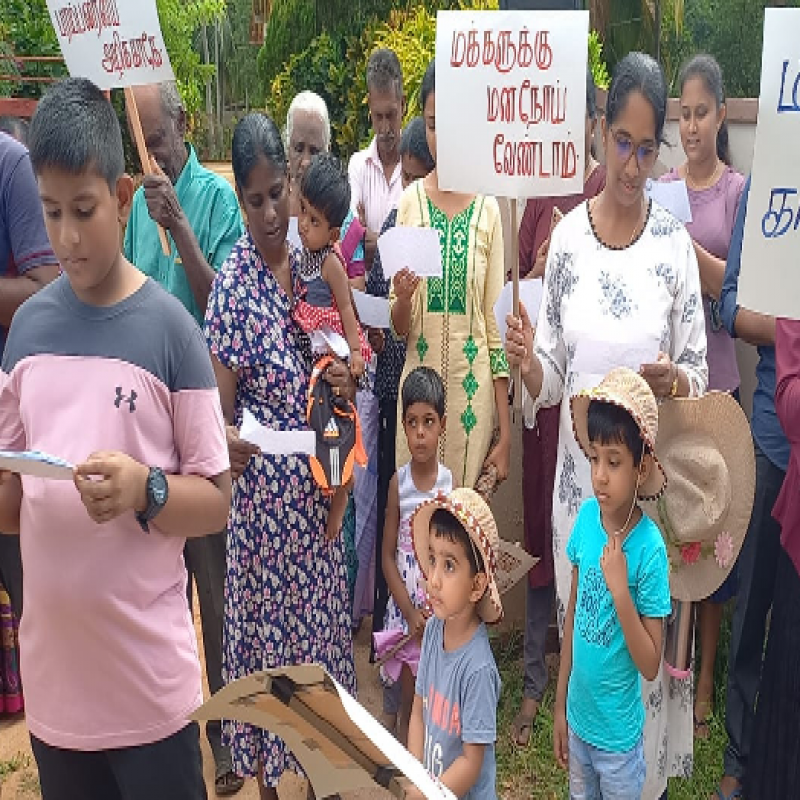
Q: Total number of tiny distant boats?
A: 0